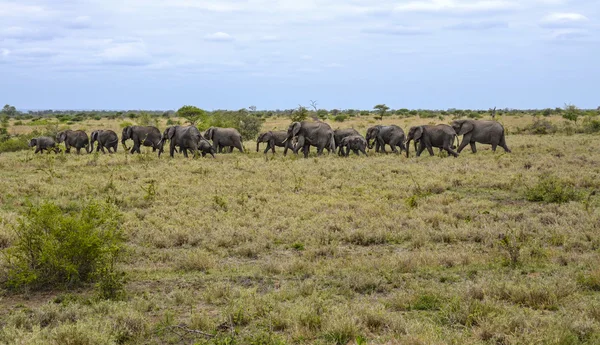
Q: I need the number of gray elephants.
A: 14